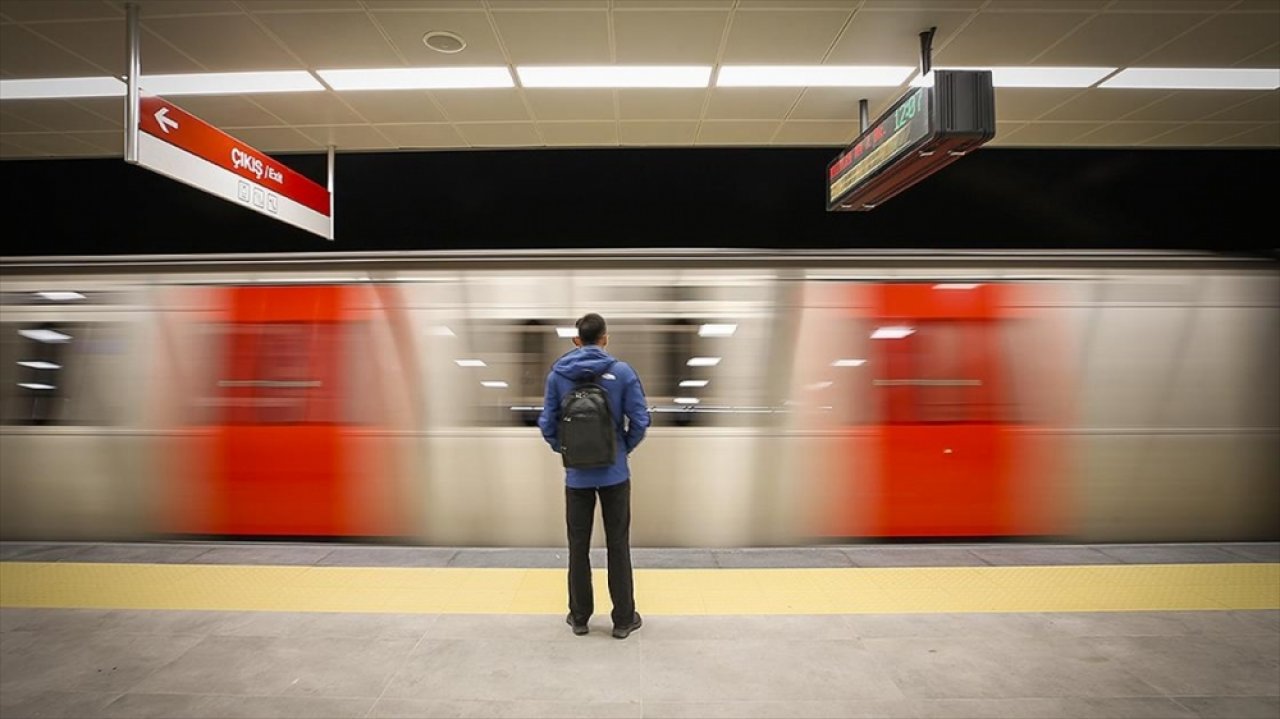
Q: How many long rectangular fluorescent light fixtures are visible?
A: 7